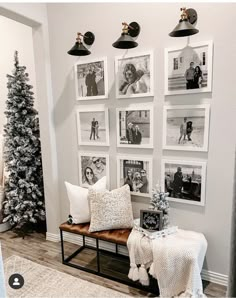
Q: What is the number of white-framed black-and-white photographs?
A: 9